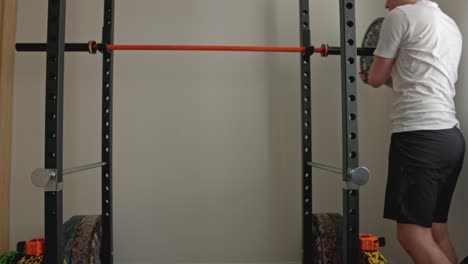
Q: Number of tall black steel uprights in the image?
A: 4